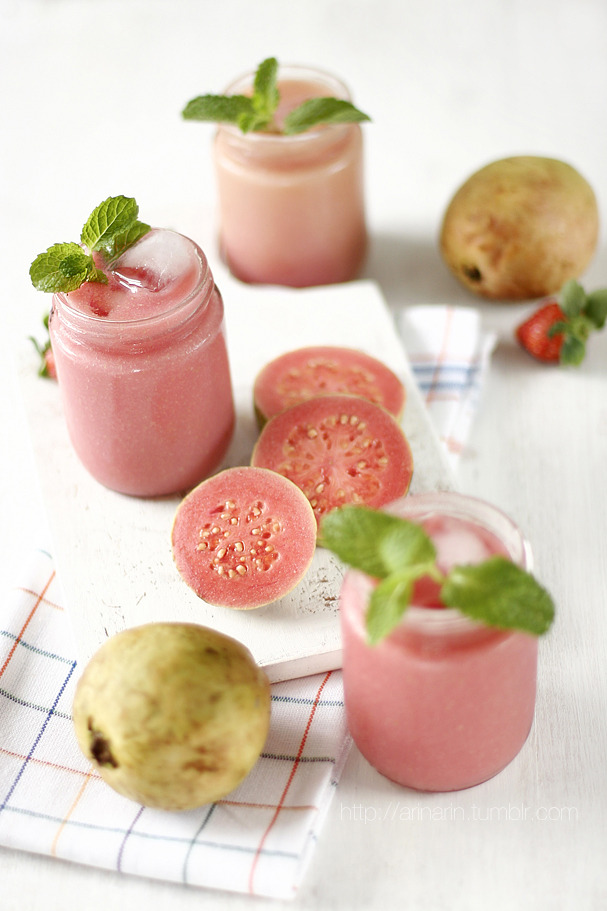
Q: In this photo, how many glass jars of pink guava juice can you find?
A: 3